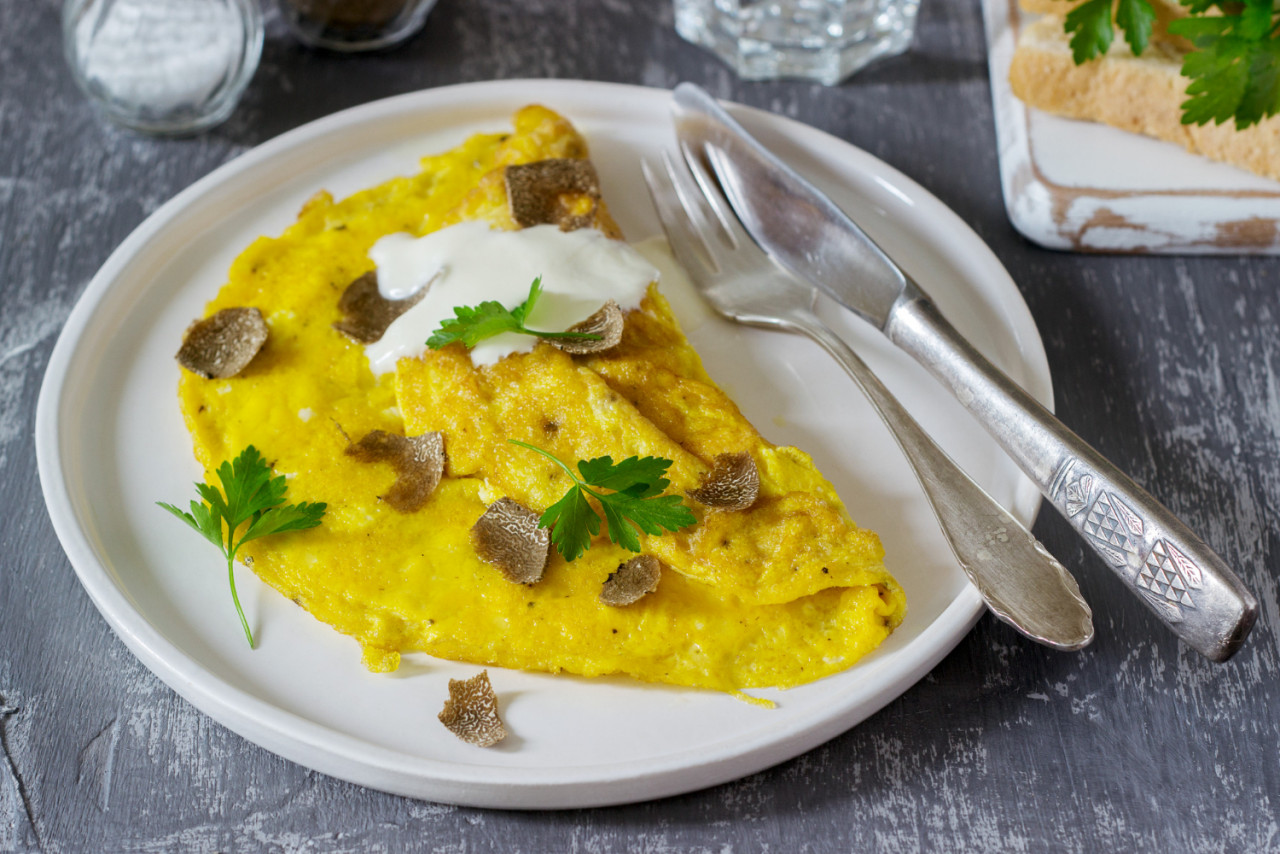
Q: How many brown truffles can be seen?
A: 9